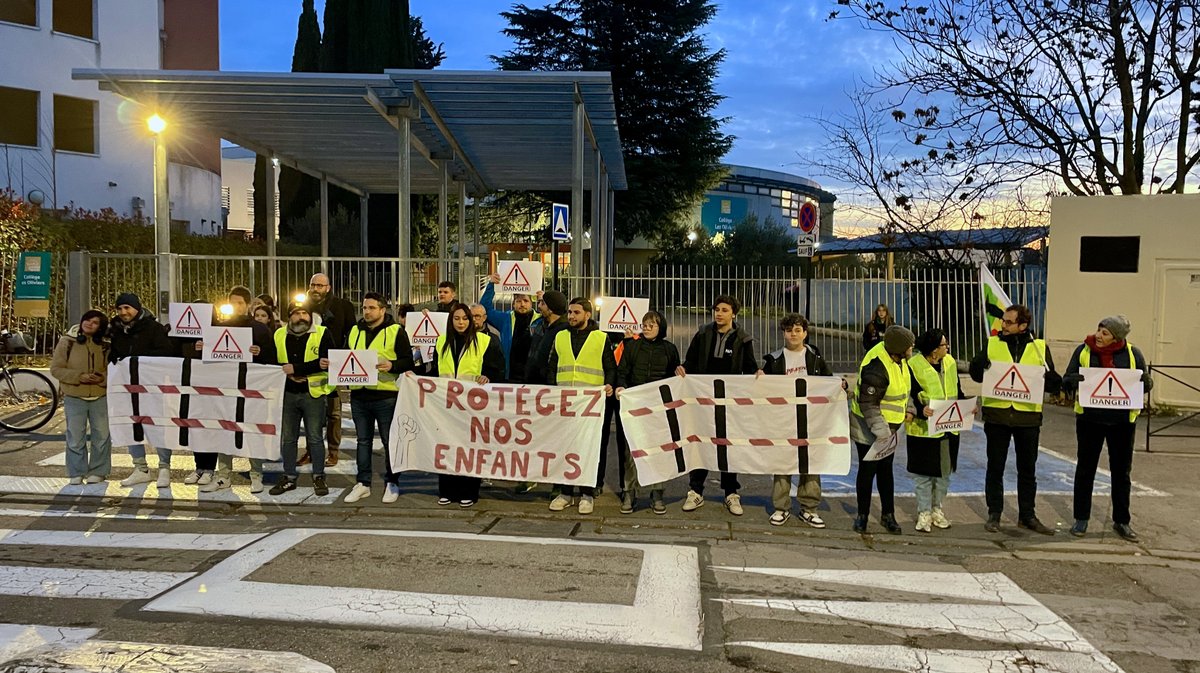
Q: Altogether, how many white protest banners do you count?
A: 3